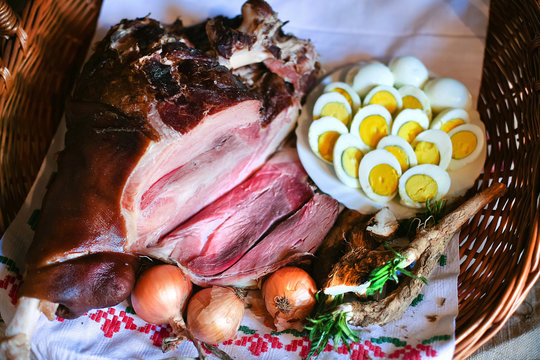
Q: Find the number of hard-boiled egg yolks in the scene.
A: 14